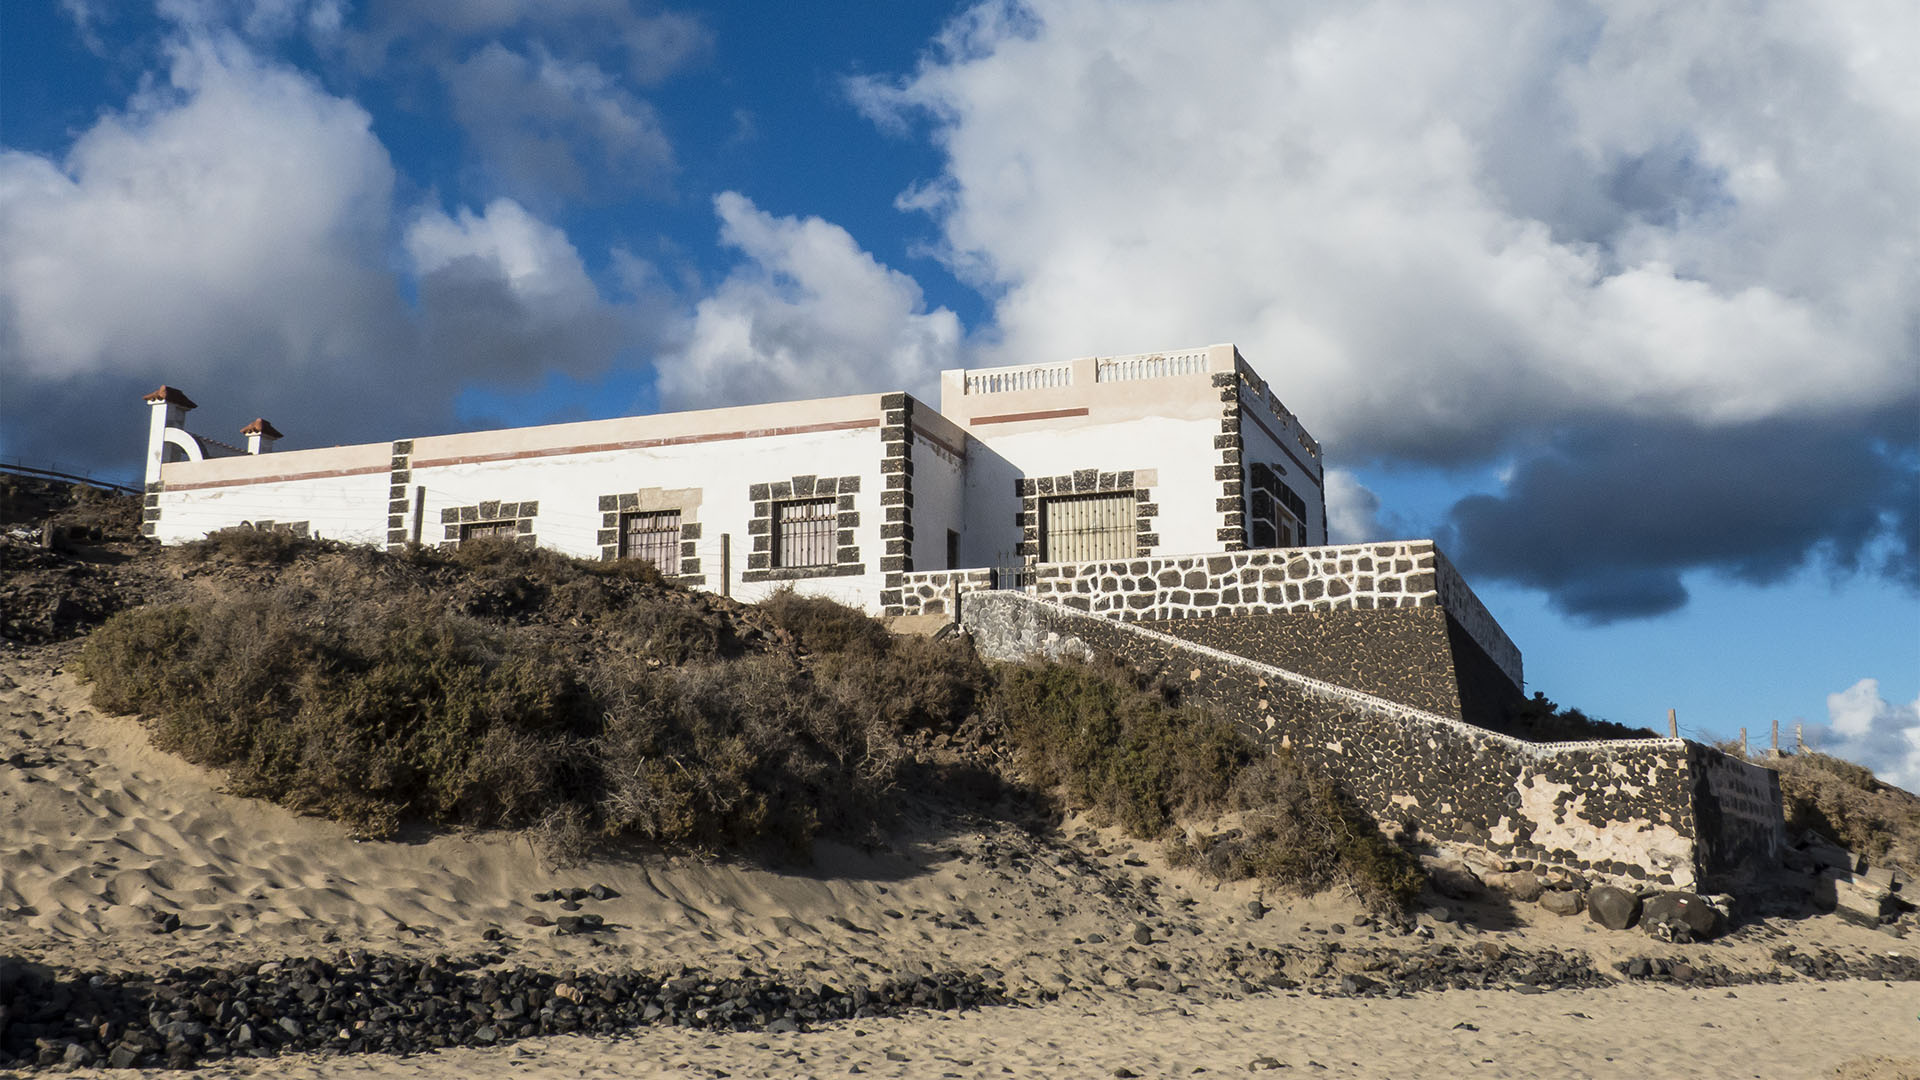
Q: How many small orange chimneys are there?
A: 2